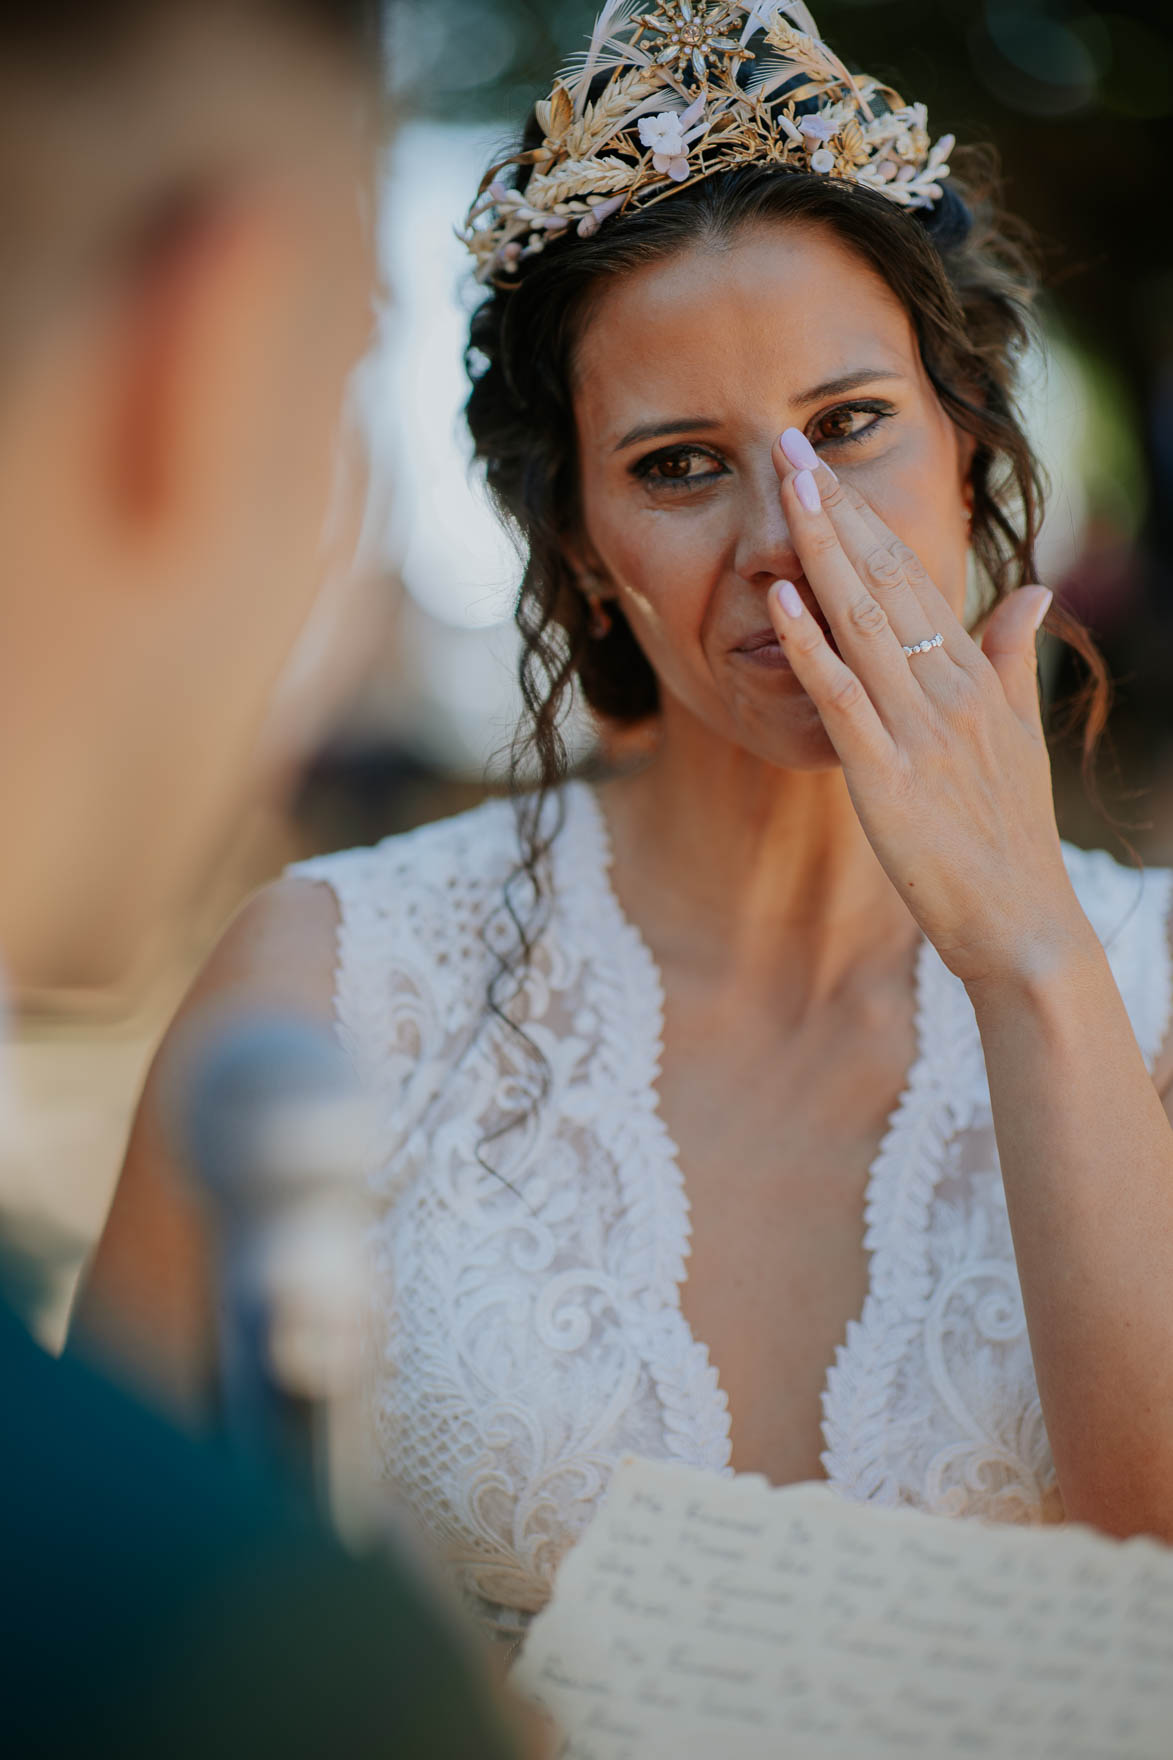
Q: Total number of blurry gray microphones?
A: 1